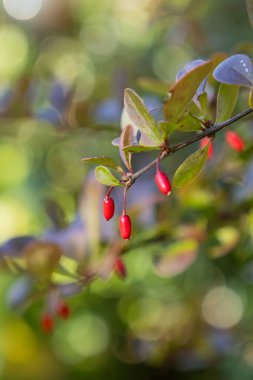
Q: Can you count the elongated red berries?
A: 8